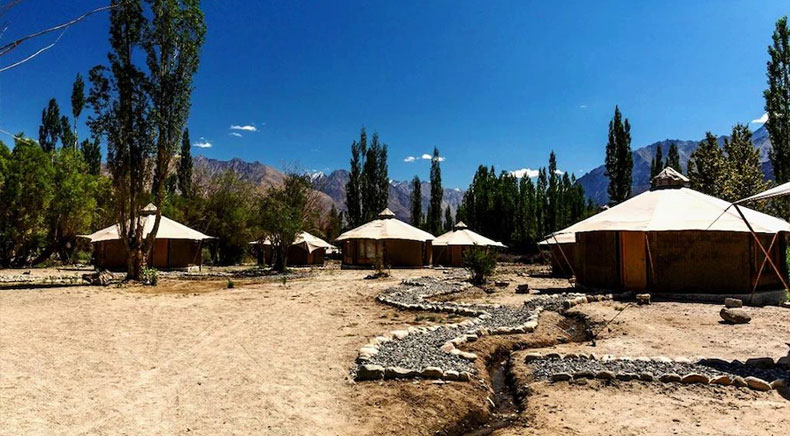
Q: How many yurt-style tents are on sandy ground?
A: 6